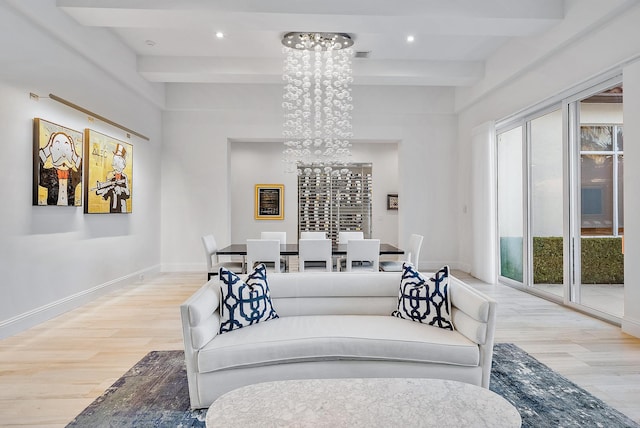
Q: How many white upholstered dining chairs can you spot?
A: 8